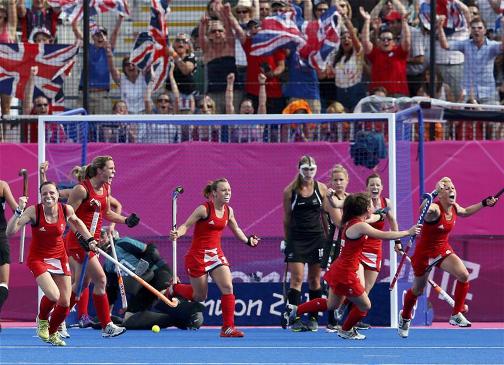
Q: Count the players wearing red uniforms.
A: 6